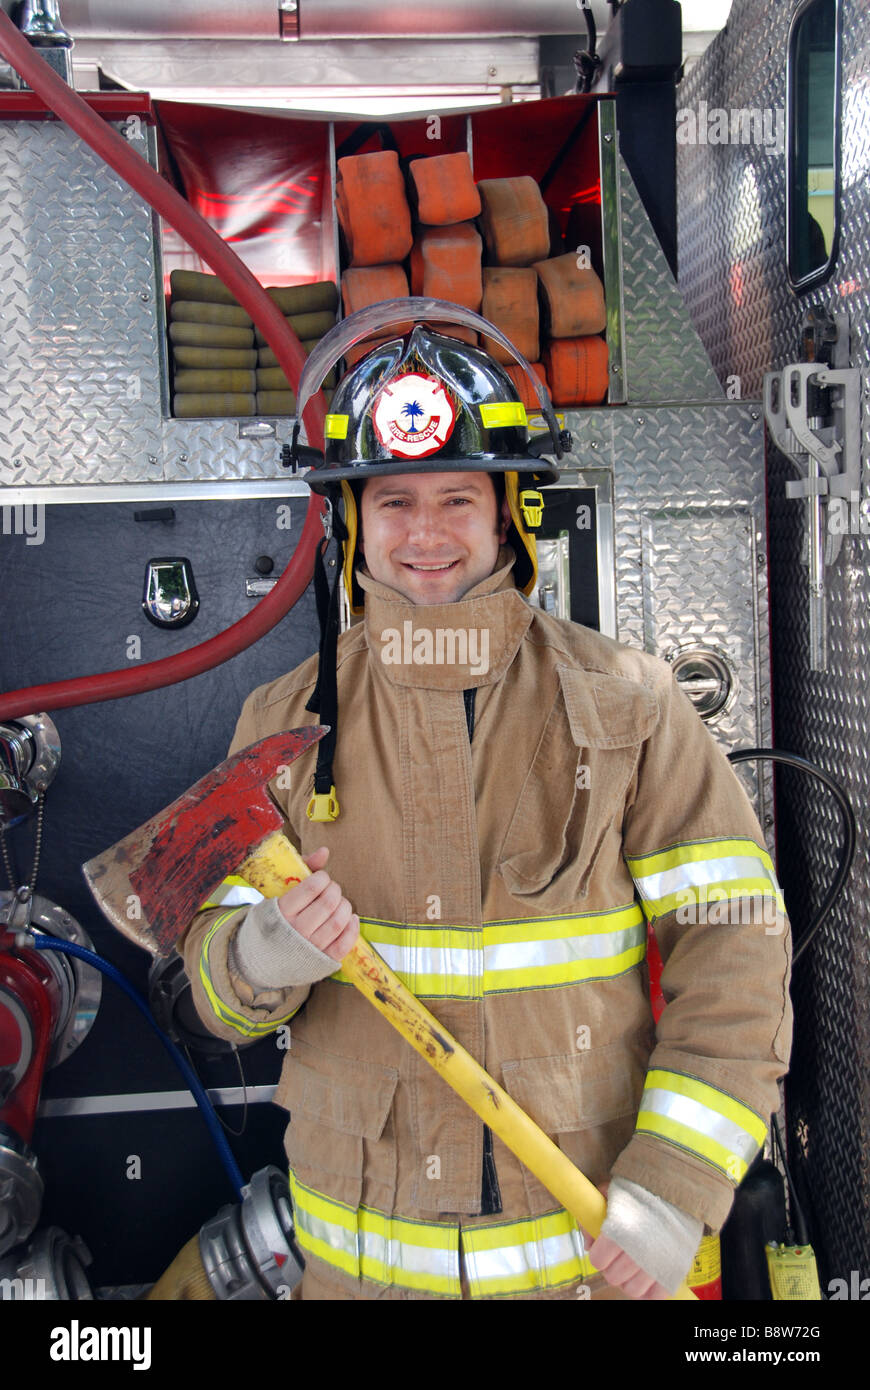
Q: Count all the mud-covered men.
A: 0